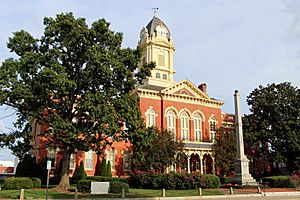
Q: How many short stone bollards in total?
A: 7